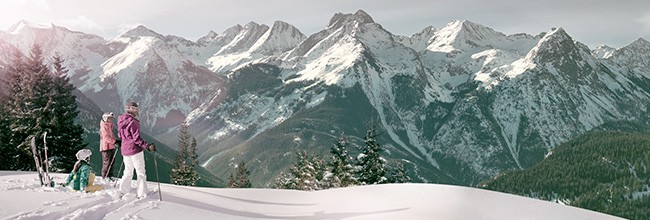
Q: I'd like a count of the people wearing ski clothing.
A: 3